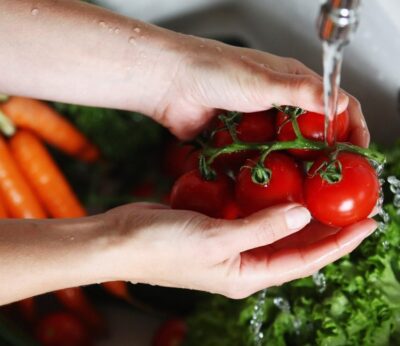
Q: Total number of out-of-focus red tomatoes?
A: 2